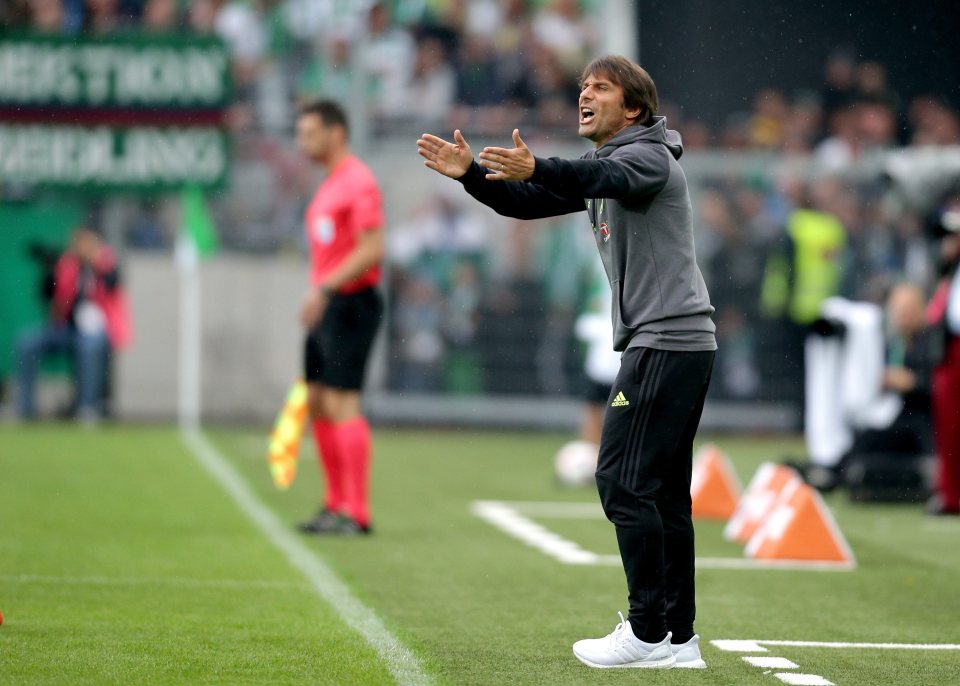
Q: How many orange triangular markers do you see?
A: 3